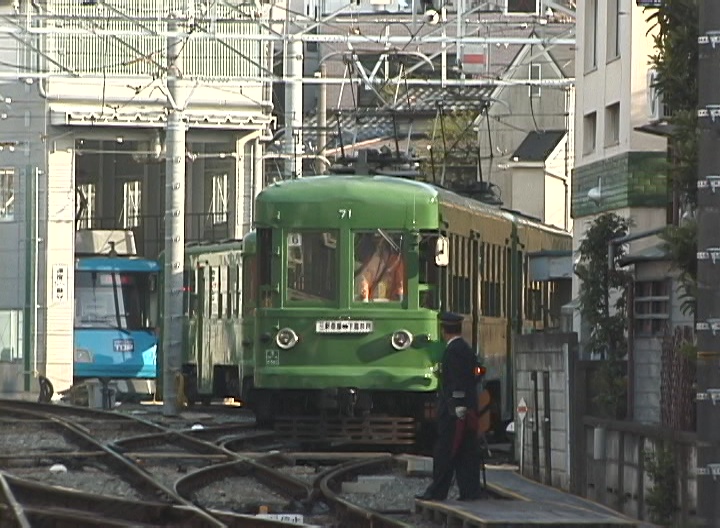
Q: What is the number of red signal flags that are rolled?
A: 1